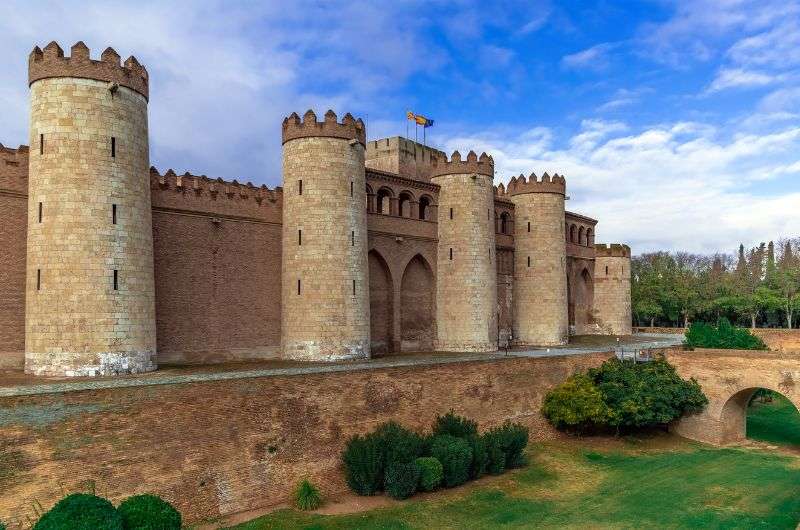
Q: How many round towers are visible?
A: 5